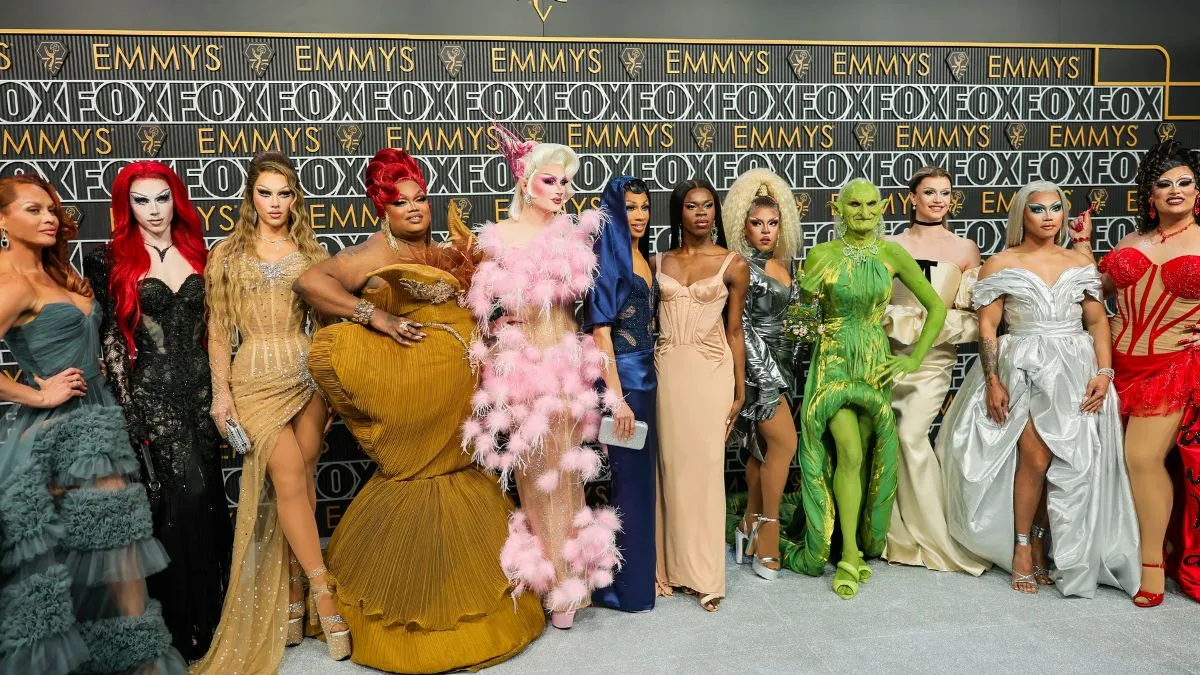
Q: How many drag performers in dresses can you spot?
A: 12